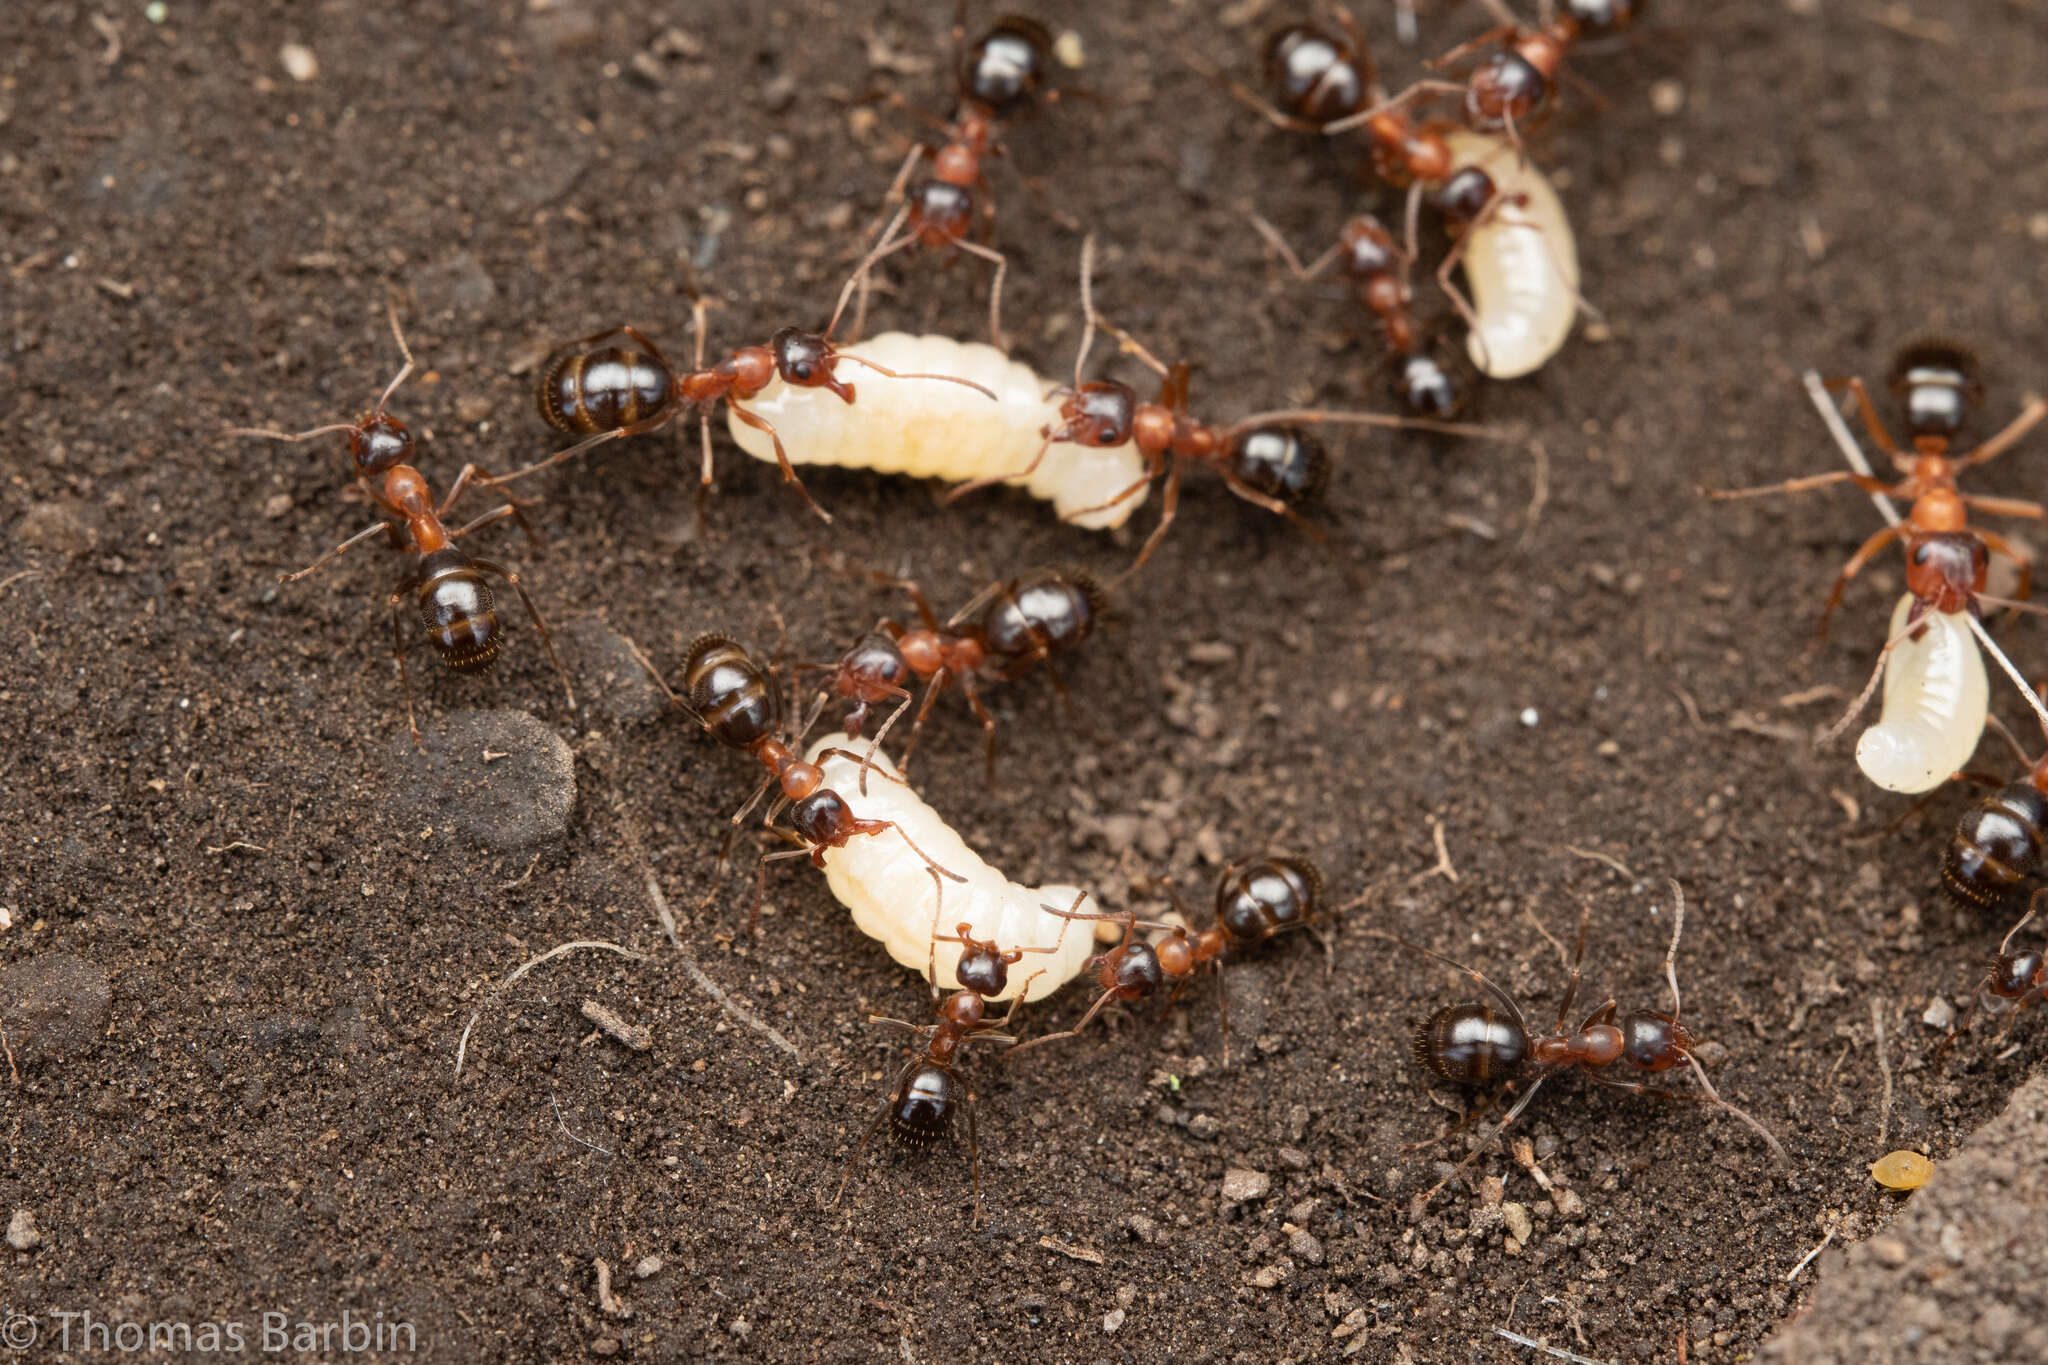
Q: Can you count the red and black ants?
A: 15